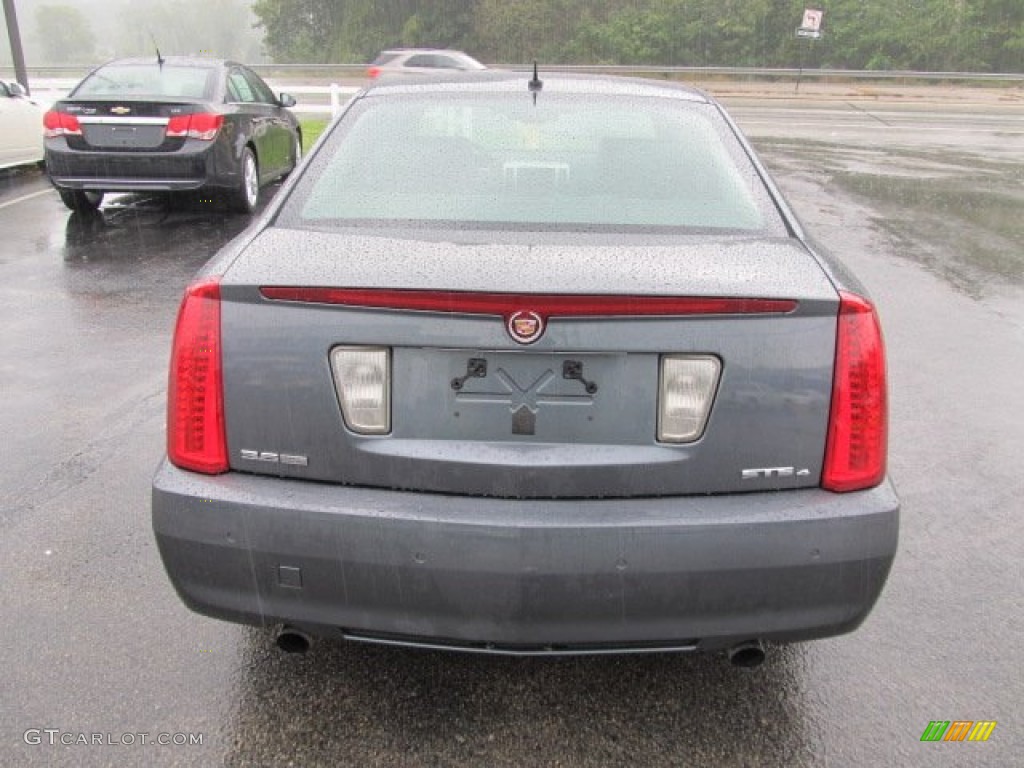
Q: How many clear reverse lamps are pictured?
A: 2